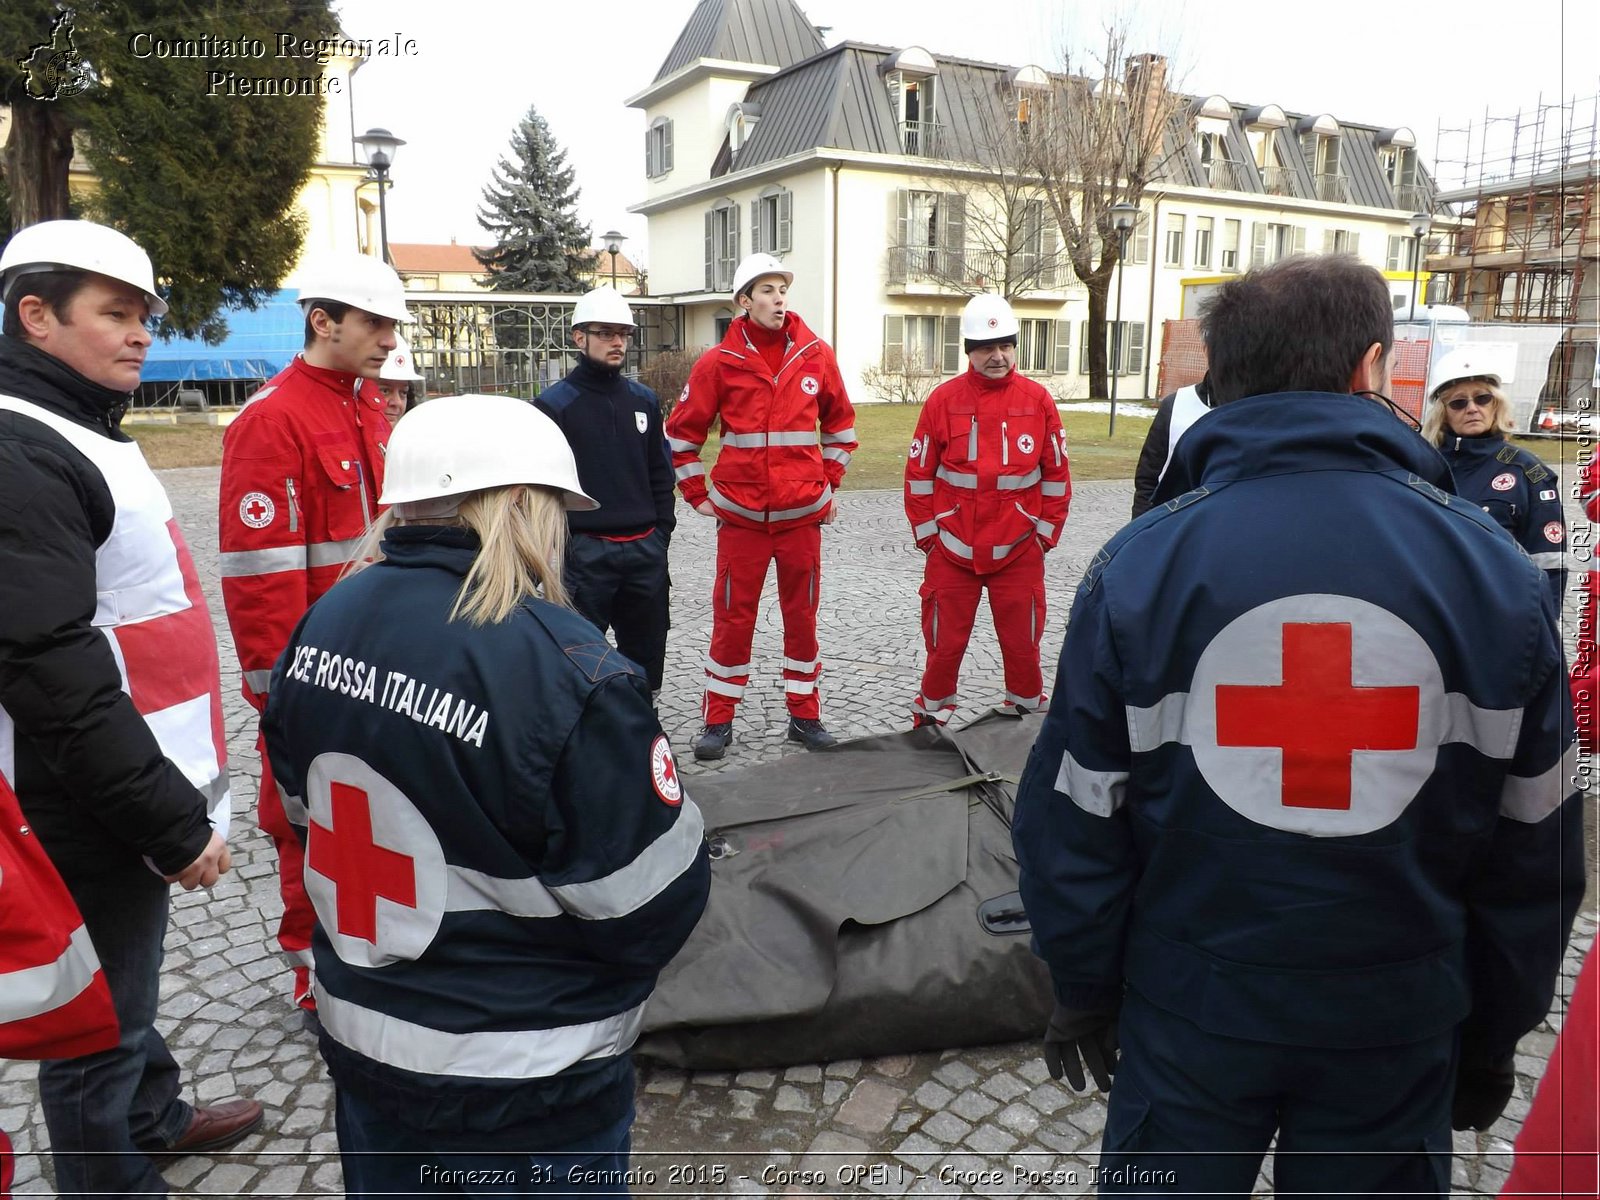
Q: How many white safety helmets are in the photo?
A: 8